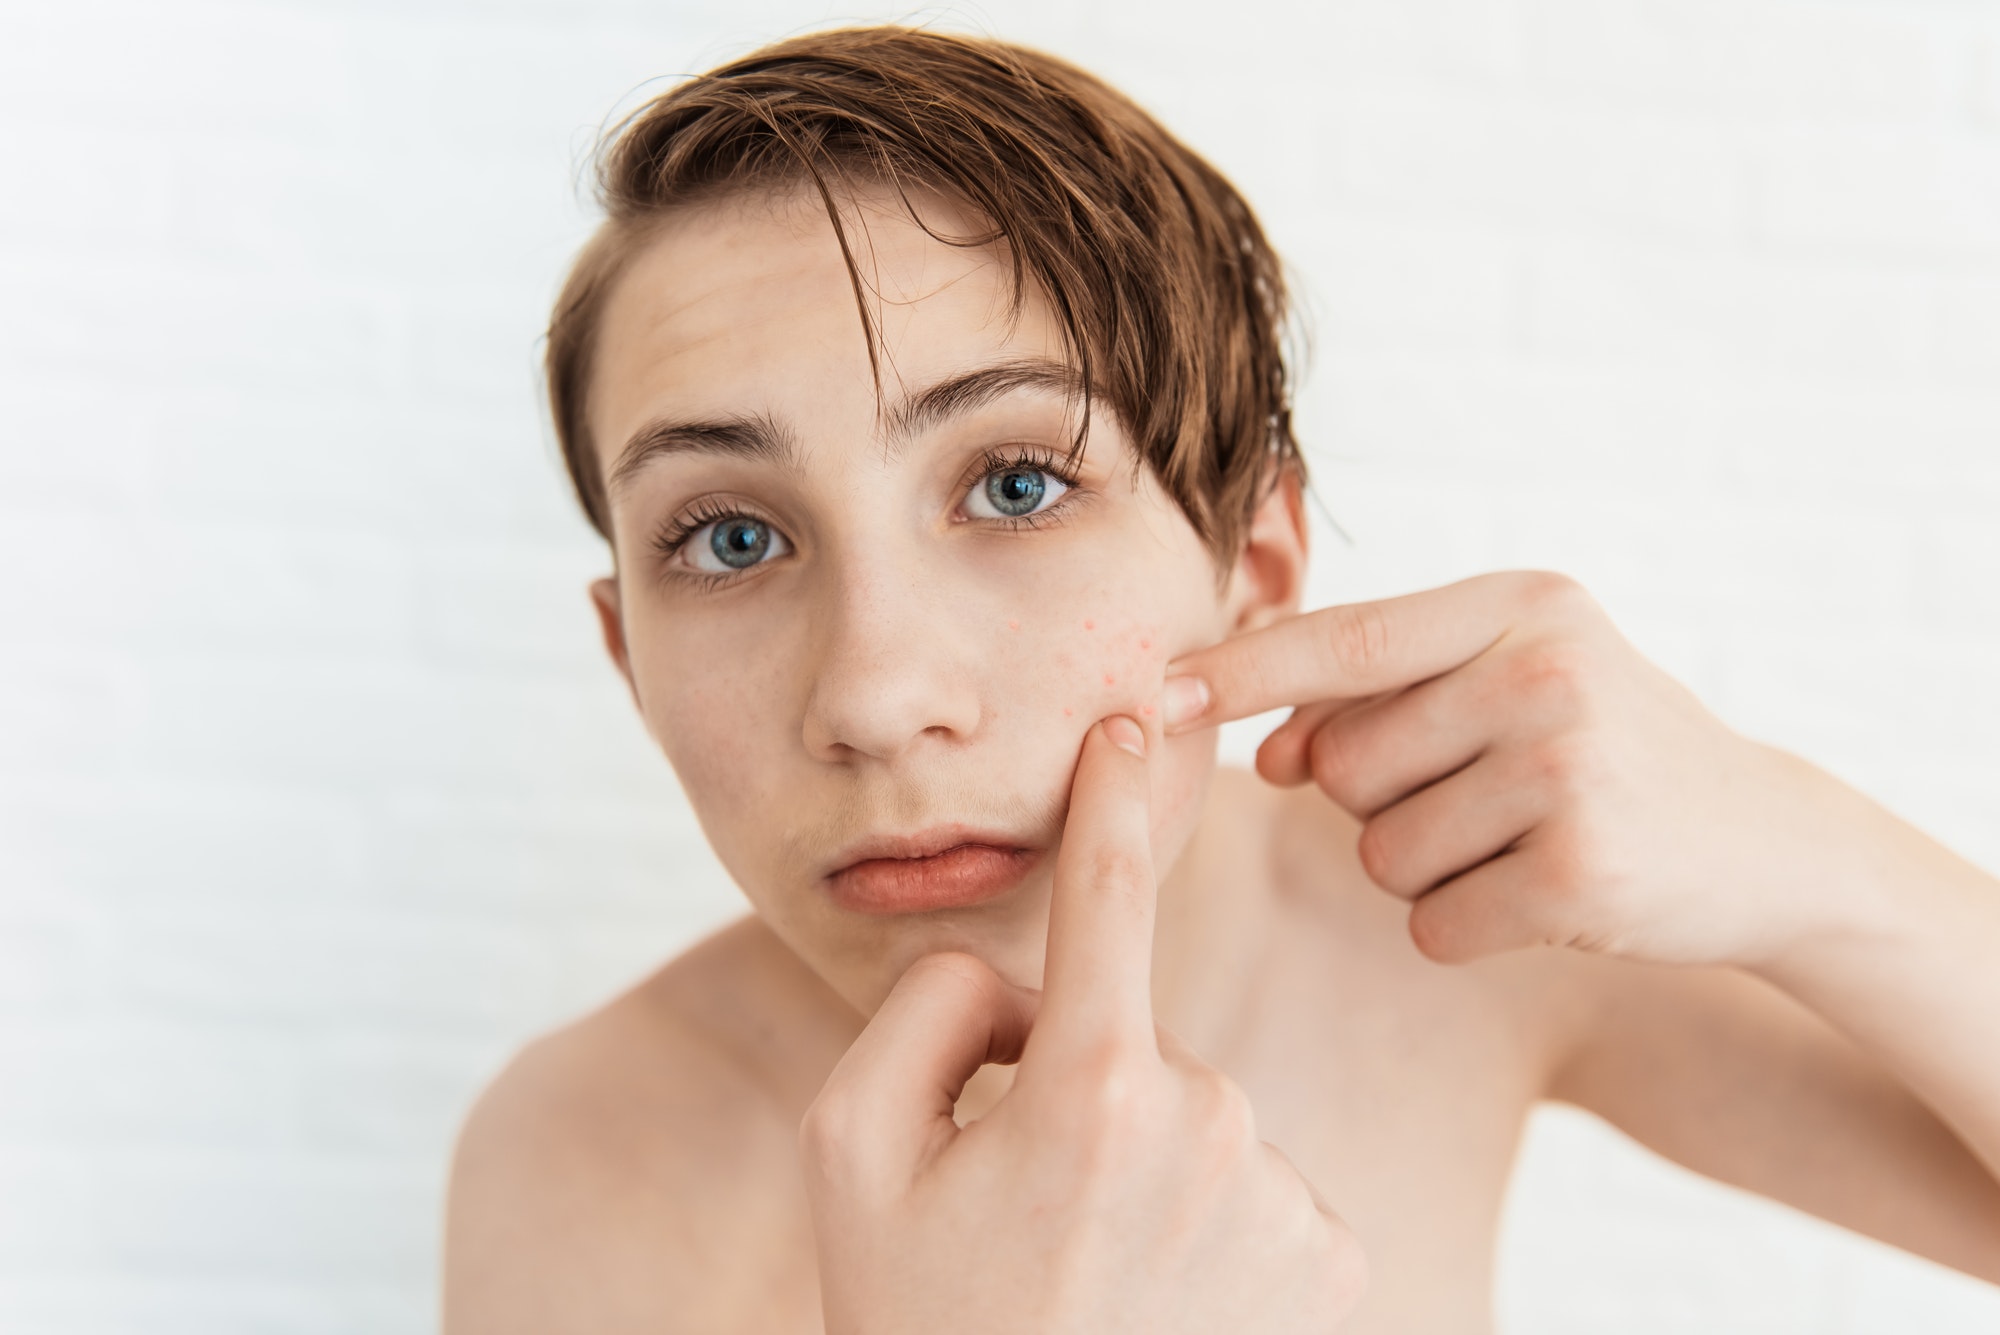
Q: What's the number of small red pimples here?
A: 6